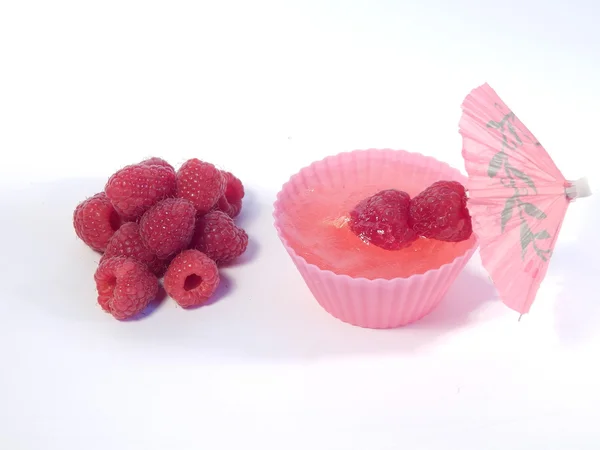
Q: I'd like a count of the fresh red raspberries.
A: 12